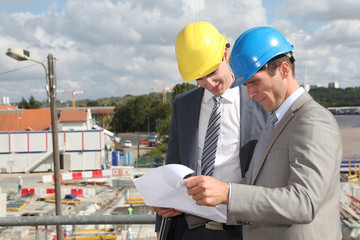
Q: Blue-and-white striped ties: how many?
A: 1